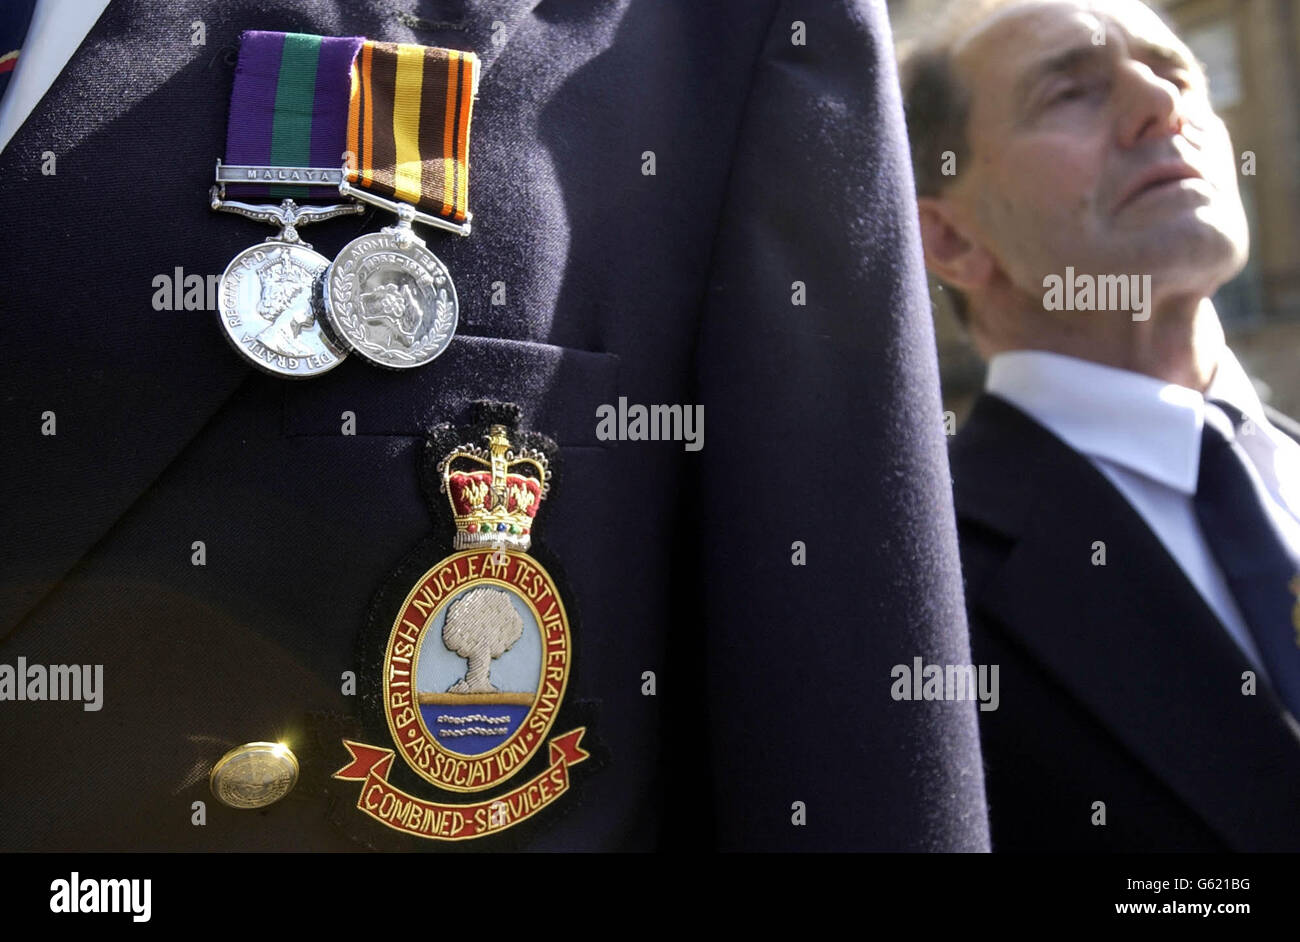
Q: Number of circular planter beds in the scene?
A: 0